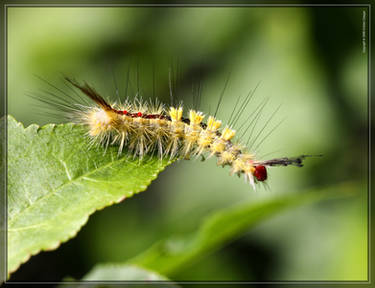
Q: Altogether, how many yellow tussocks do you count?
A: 4